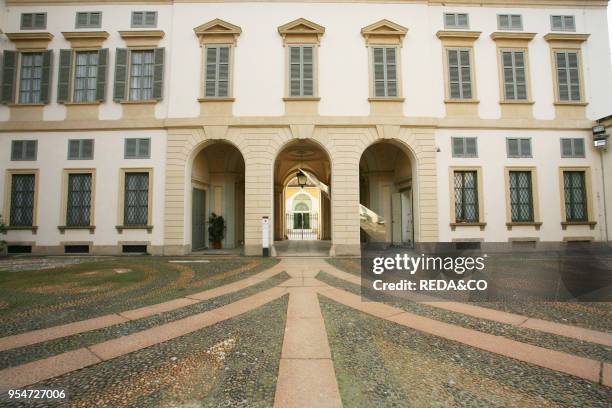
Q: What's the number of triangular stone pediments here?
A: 3